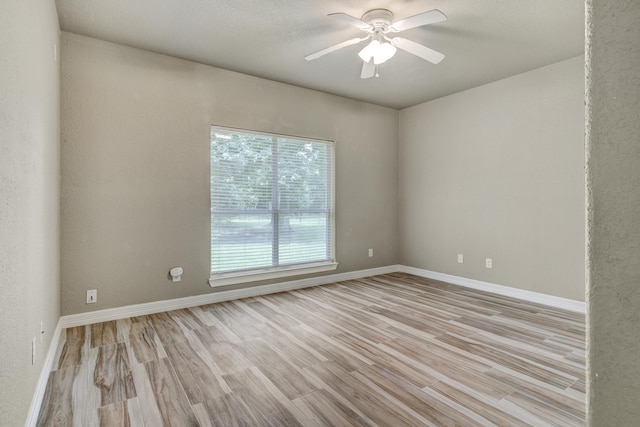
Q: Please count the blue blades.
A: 0